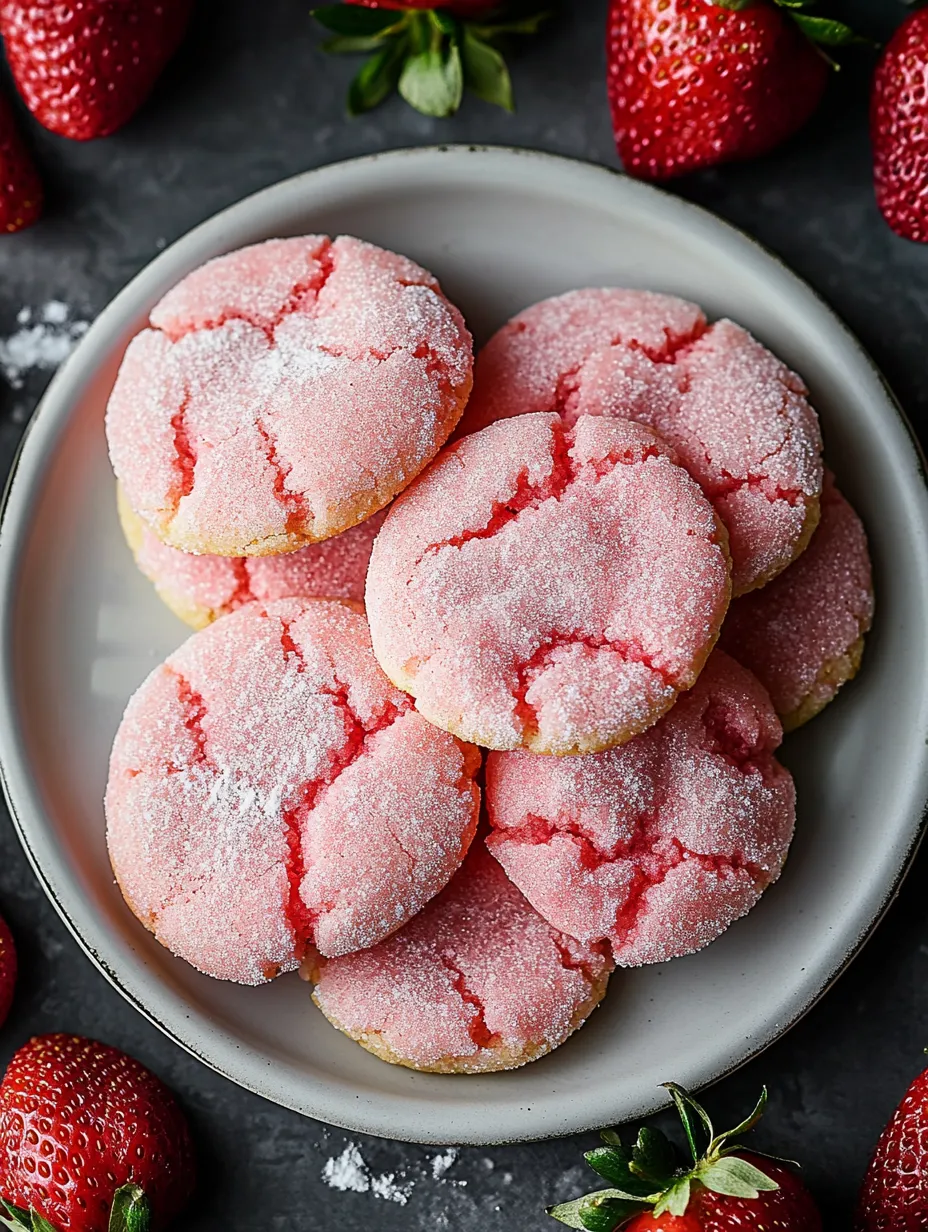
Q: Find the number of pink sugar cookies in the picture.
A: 8